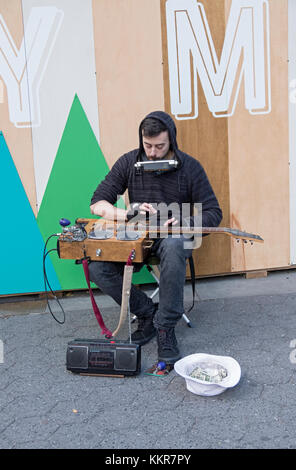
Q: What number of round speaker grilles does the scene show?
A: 2